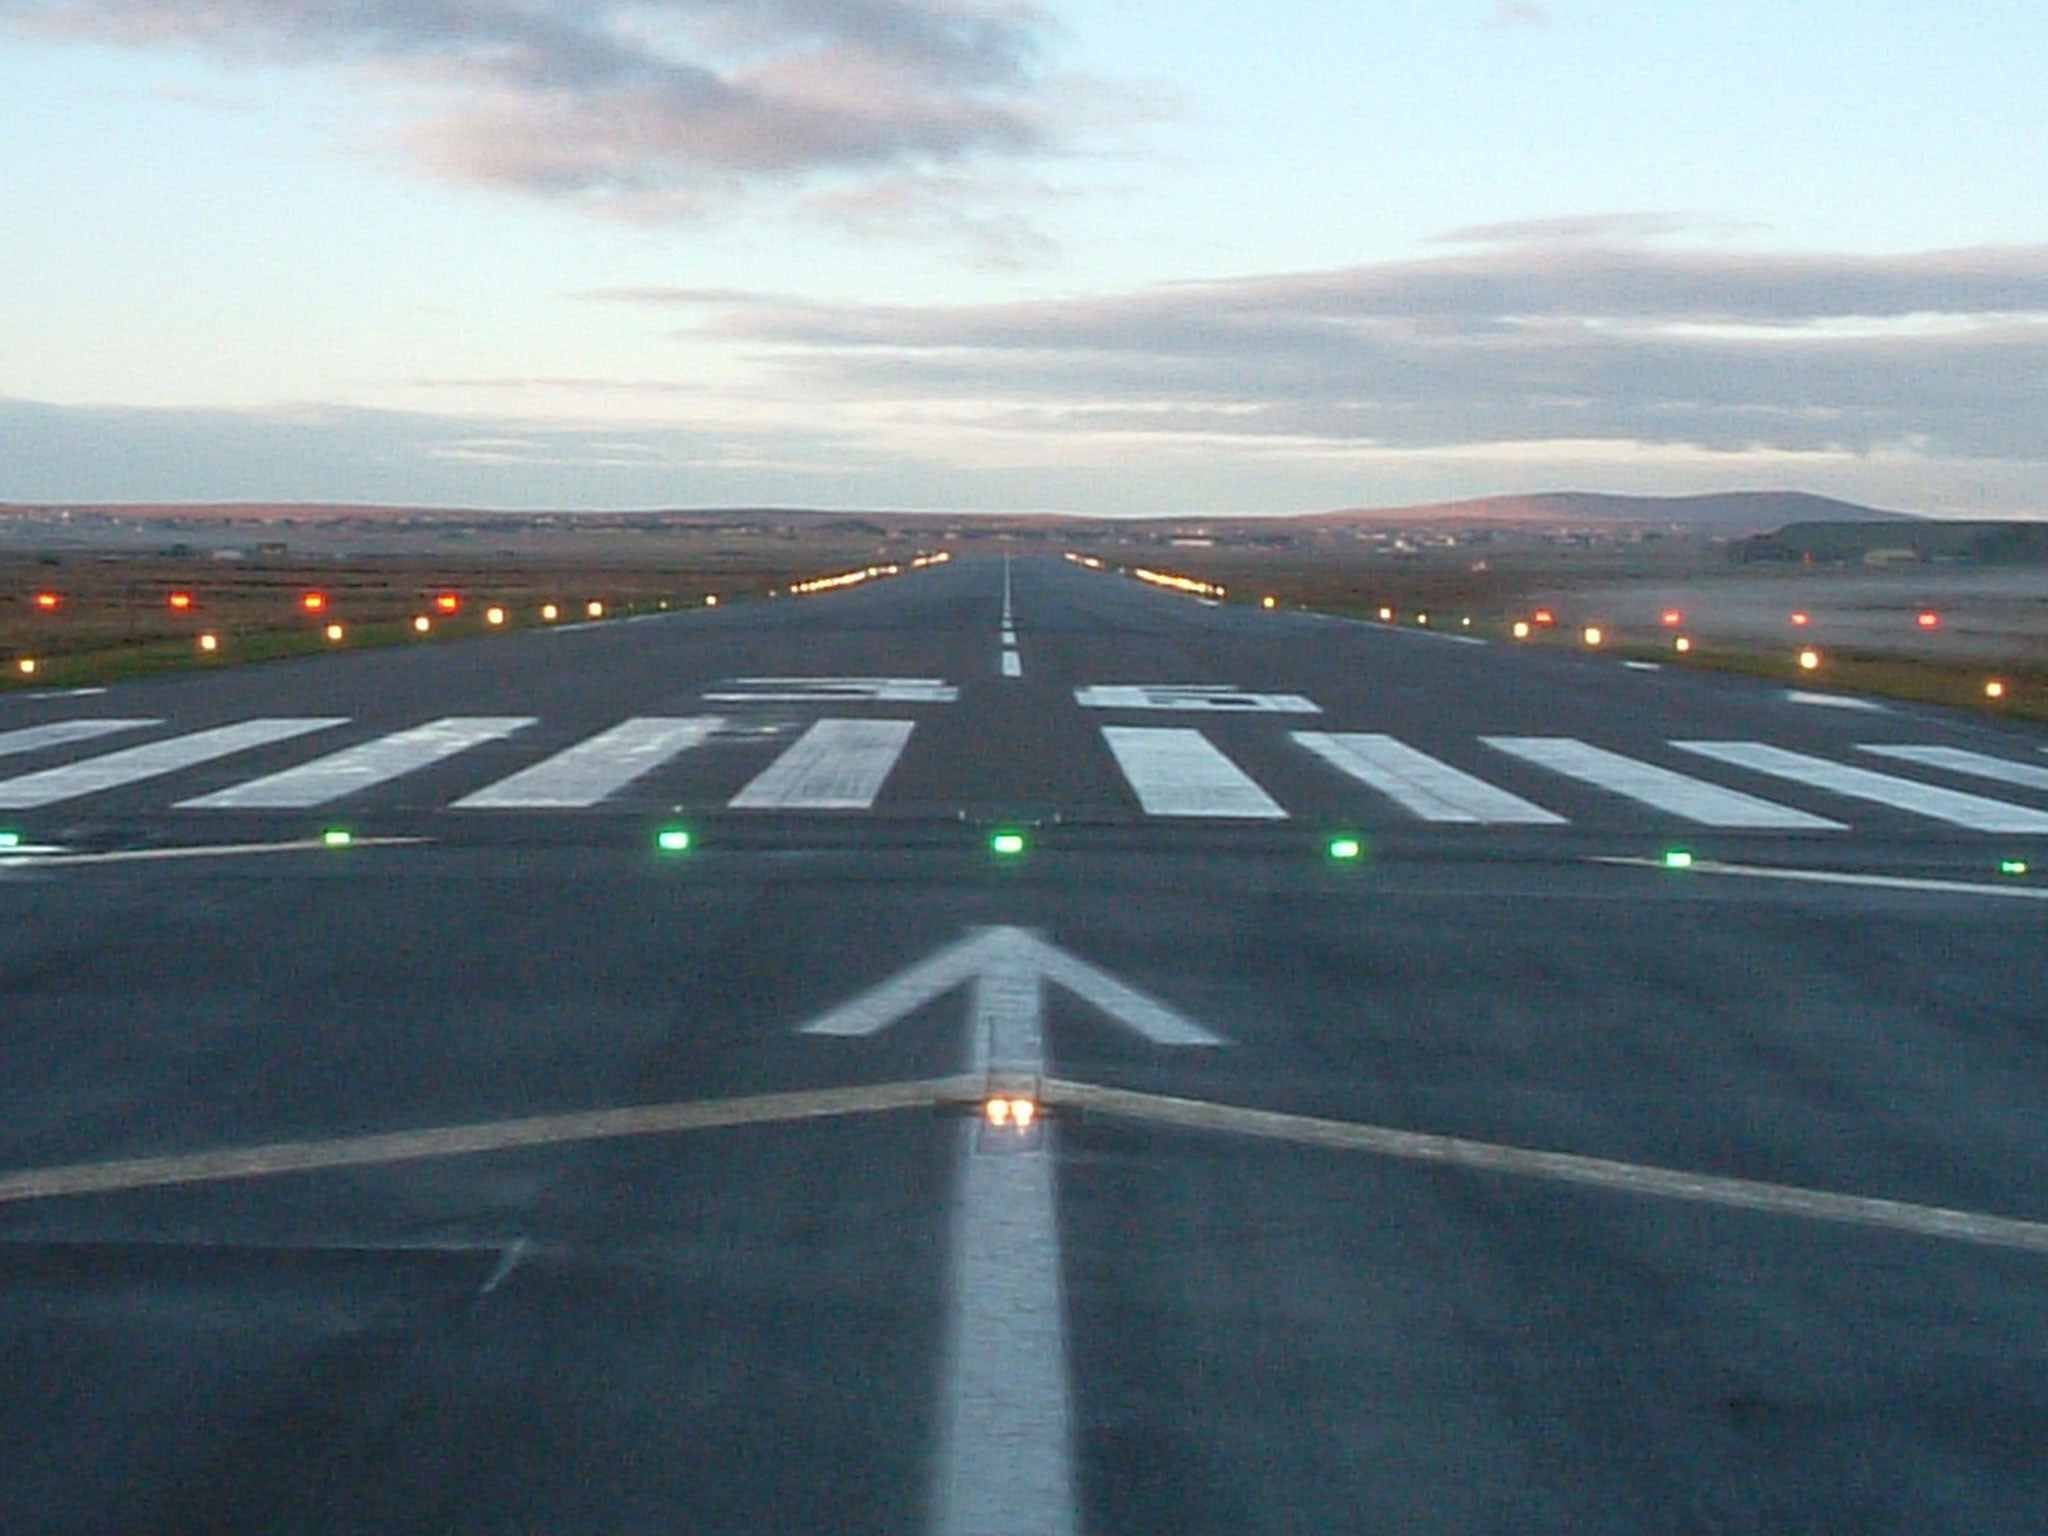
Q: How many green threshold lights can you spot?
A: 7